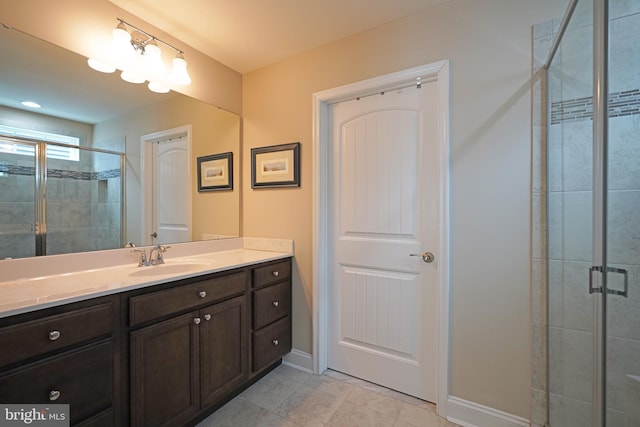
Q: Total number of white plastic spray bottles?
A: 0